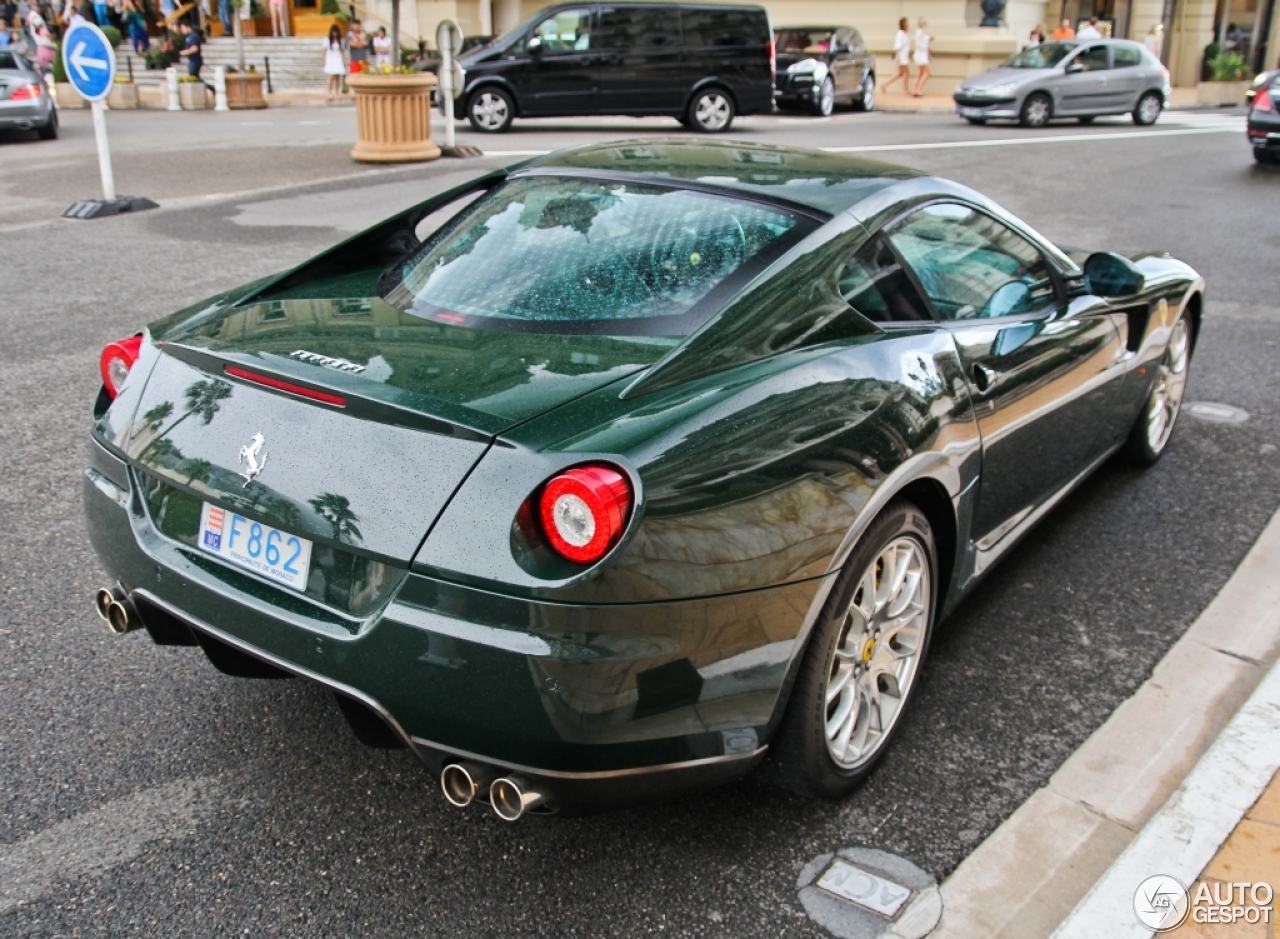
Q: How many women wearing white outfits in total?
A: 3